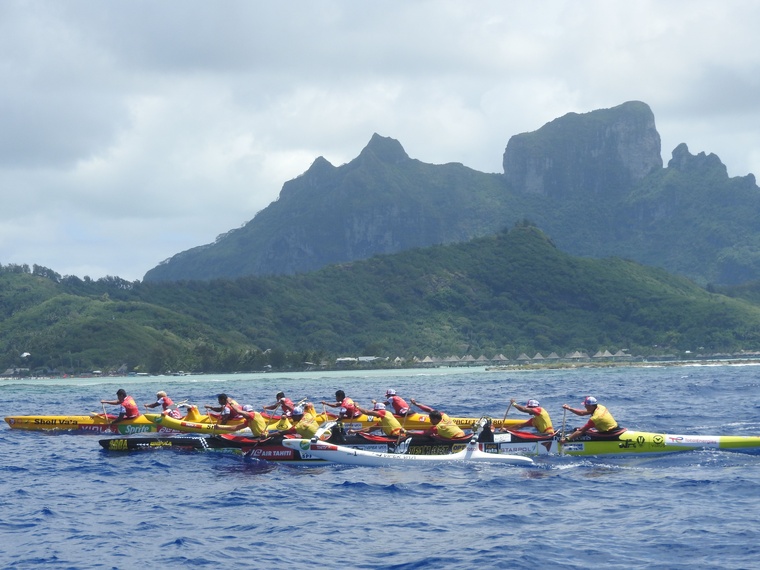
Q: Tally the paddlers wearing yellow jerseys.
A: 6